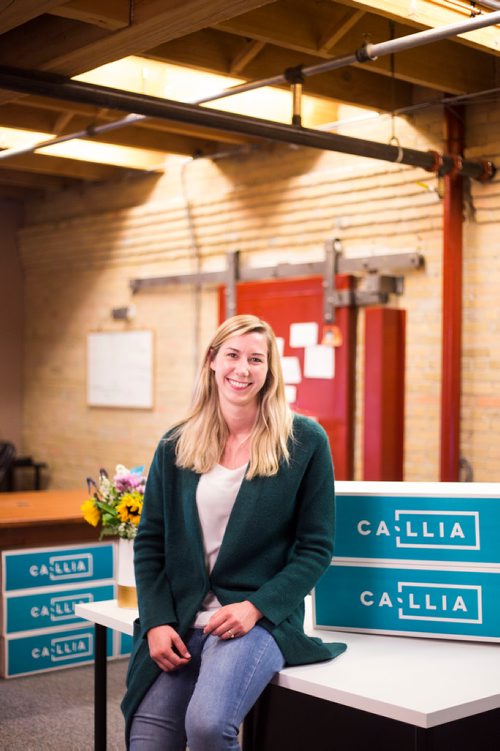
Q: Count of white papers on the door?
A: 5